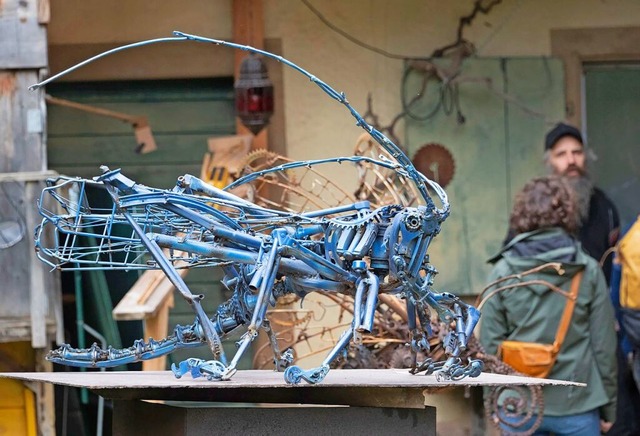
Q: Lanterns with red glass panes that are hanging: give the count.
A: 1